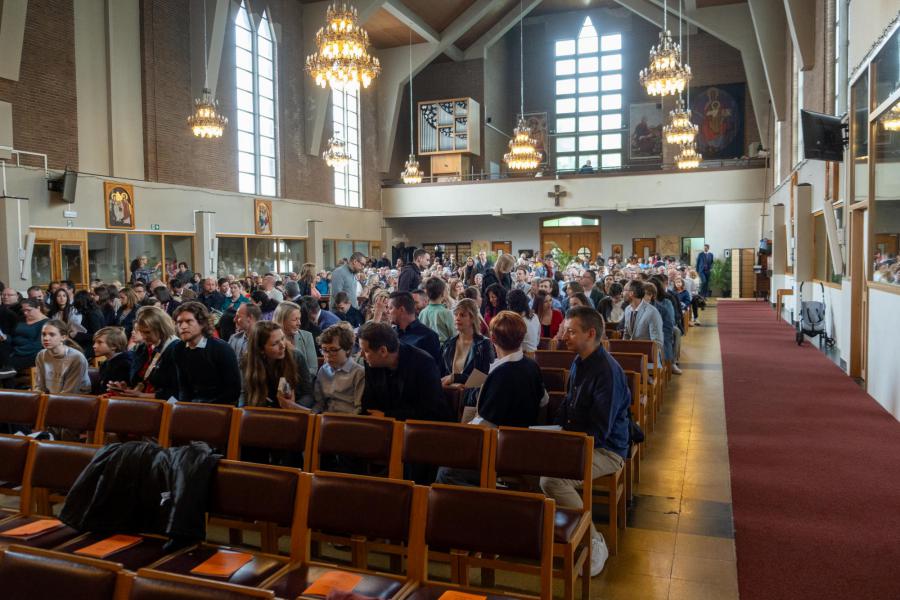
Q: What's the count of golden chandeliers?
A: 8